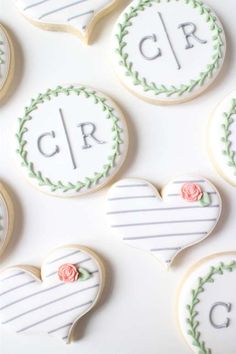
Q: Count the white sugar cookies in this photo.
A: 9